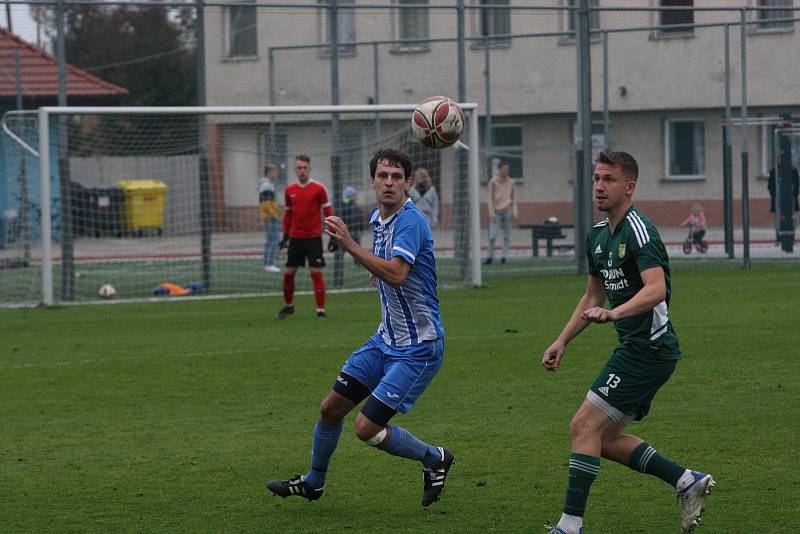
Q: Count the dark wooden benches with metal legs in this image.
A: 1